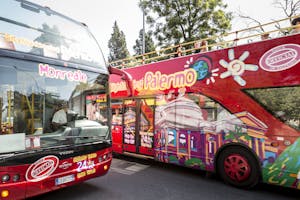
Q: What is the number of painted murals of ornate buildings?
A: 1